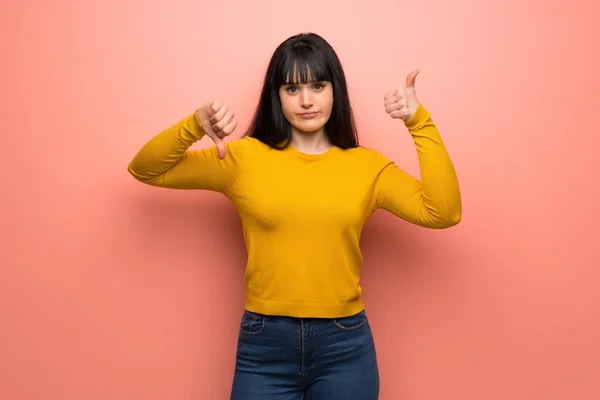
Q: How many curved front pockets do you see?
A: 2